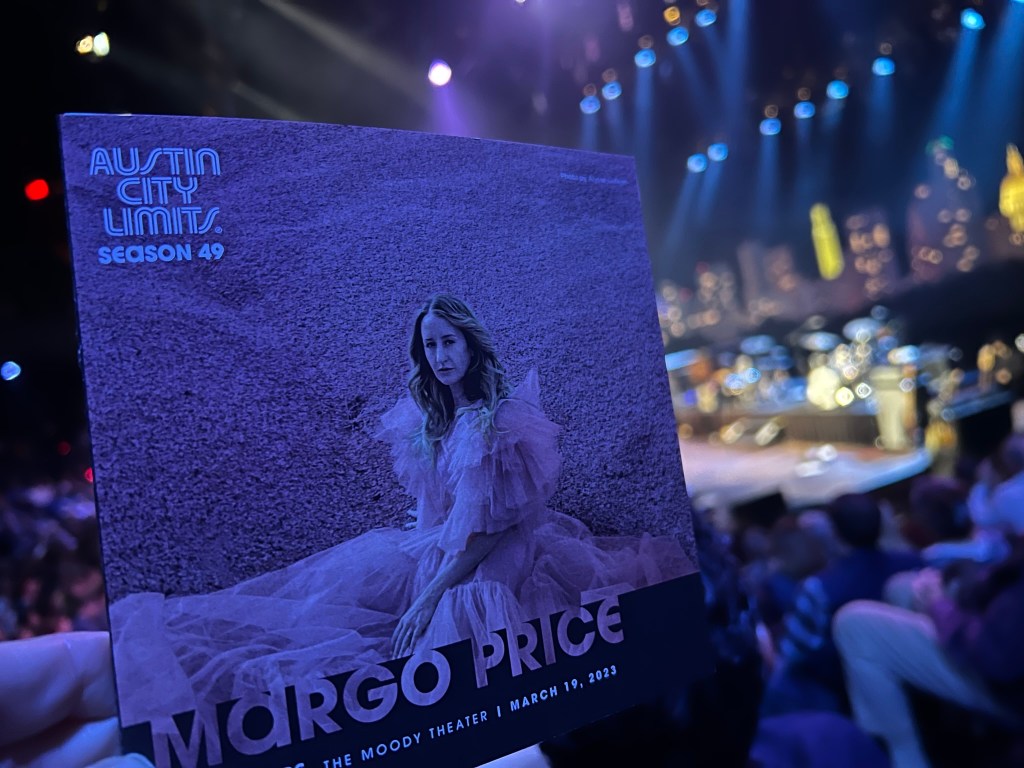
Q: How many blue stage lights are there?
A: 12